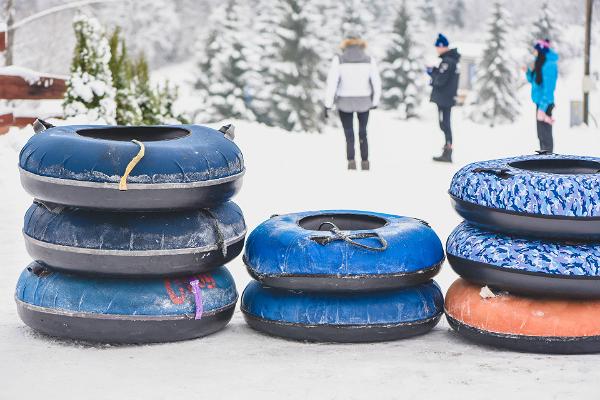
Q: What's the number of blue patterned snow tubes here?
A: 2